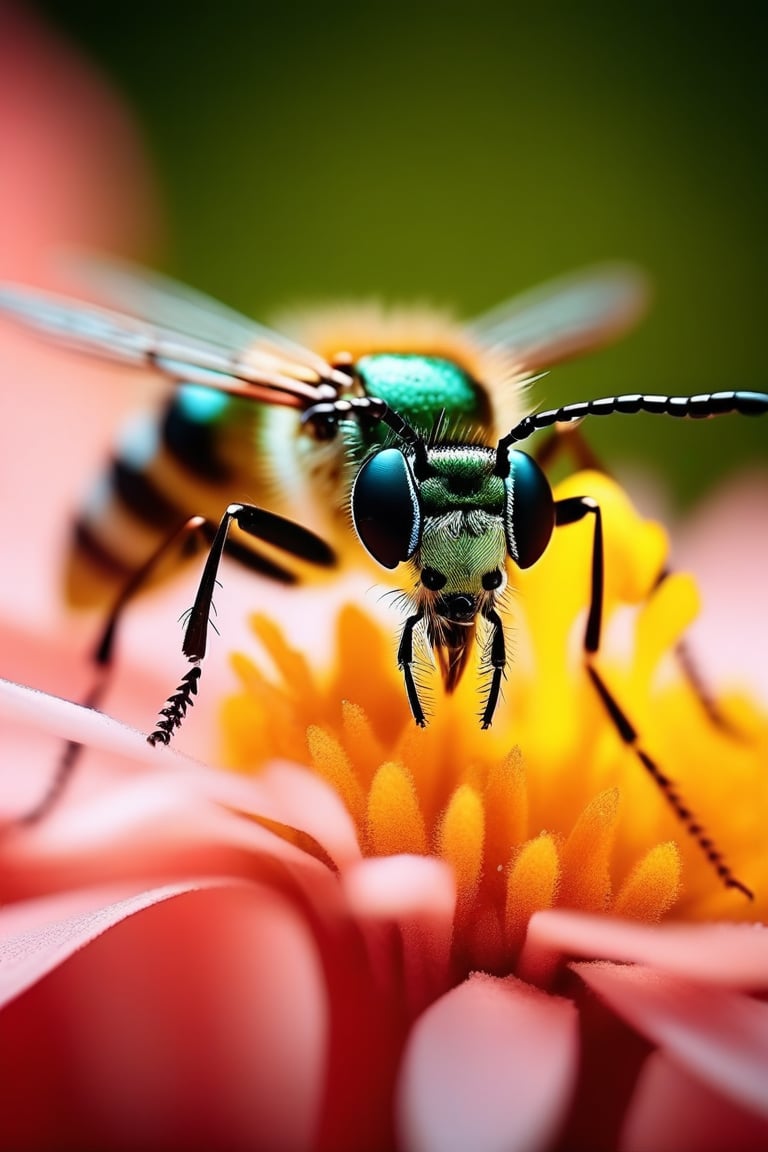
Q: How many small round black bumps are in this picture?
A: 2